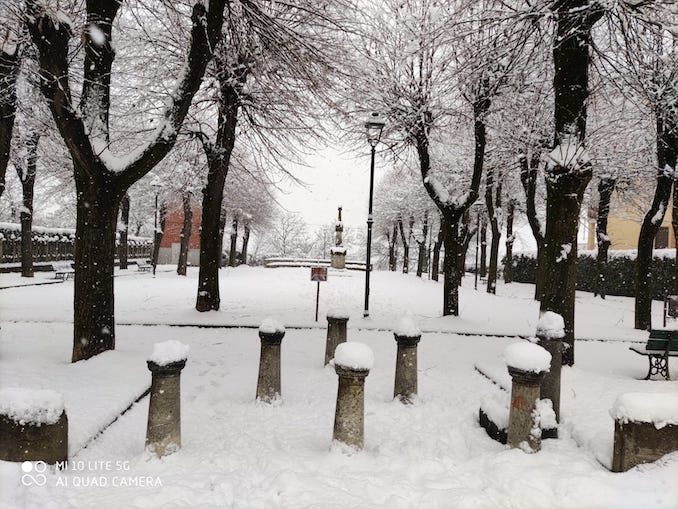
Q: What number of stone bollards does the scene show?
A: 7